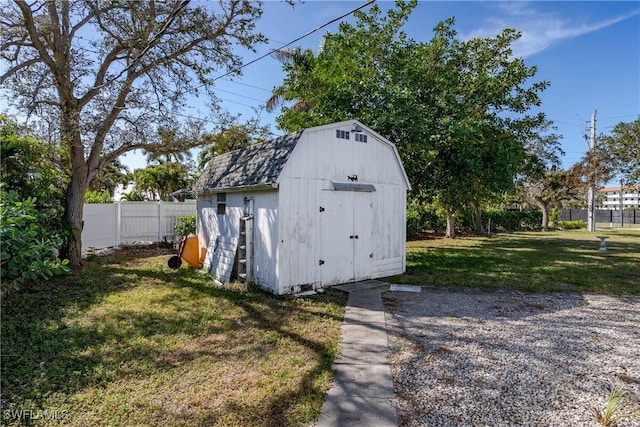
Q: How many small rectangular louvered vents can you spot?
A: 2